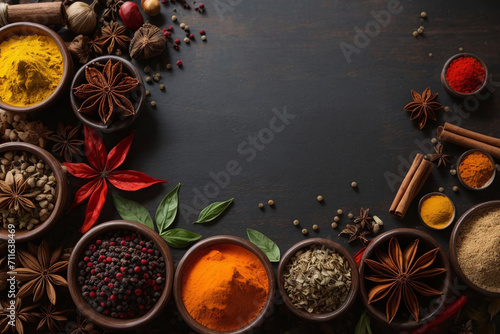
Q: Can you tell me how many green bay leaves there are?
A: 5